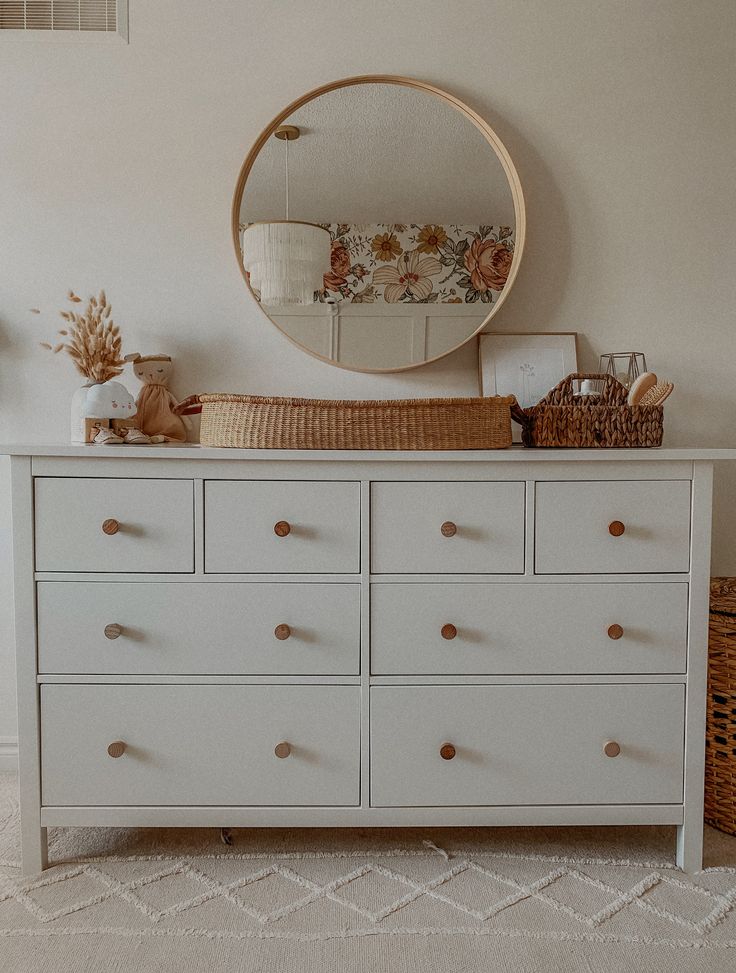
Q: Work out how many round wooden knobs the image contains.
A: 12